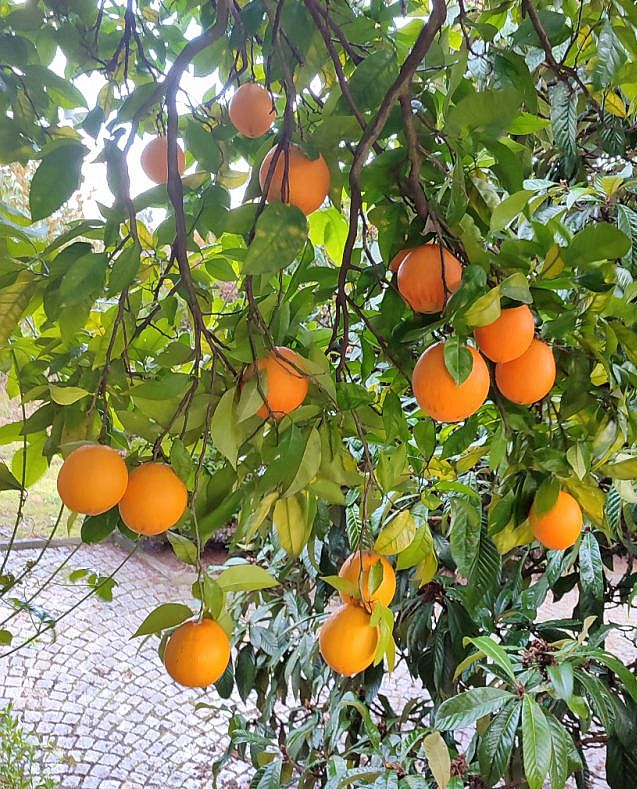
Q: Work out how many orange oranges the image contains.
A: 15